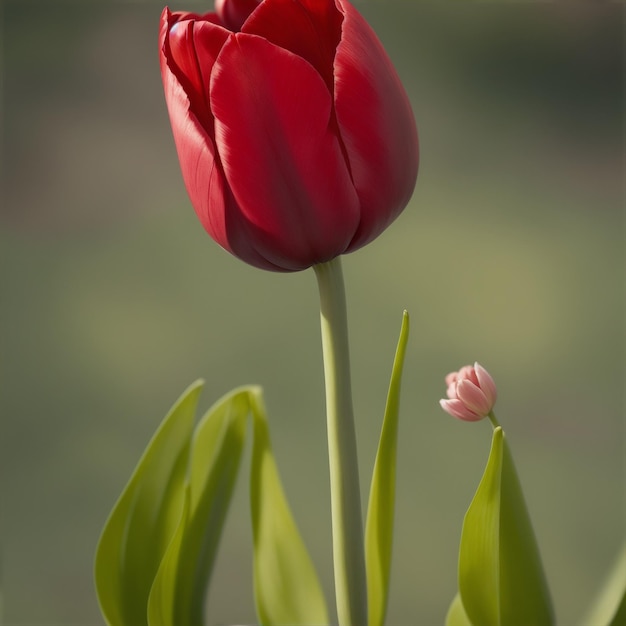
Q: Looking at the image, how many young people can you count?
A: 0